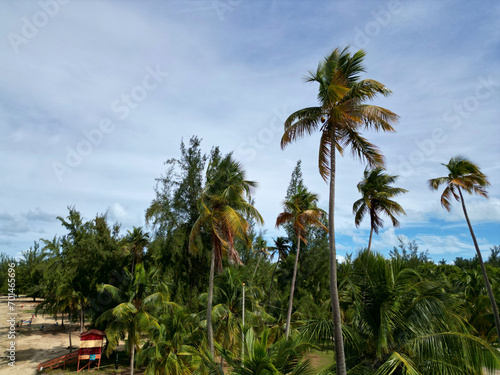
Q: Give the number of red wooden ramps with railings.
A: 1